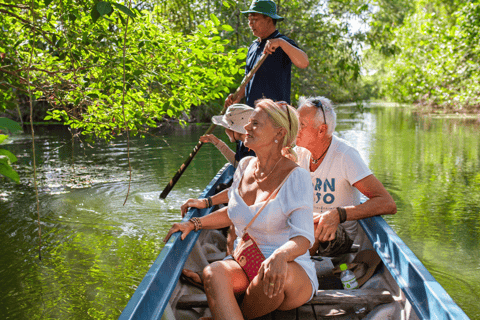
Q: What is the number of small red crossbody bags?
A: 1